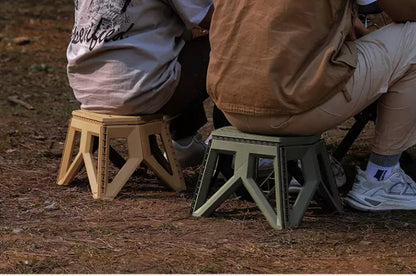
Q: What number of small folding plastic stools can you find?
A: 2